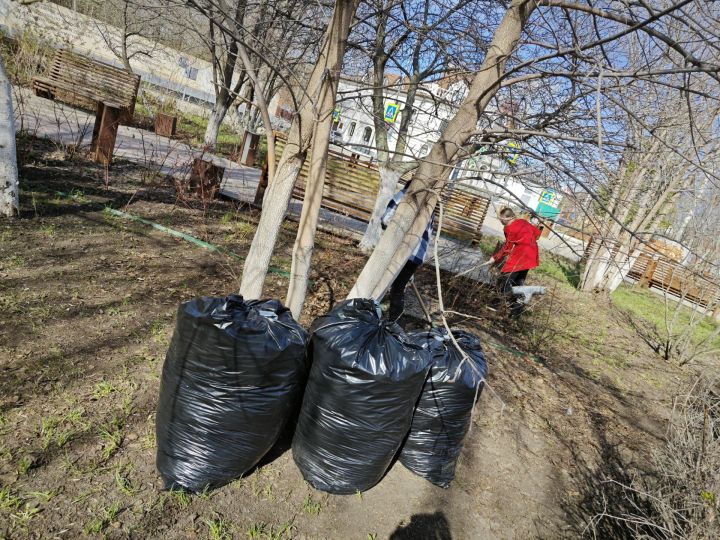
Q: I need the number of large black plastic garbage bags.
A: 3